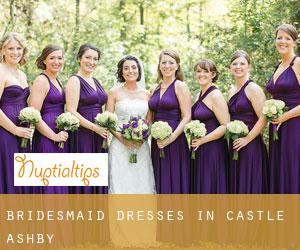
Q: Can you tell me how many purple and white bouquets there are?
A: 1